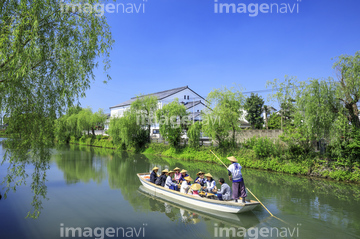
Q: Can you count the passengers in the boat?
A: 10